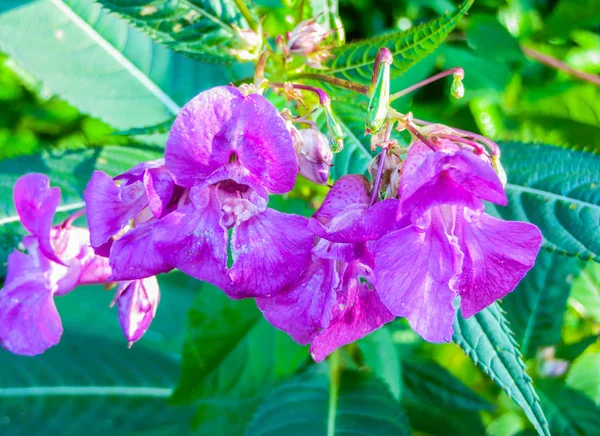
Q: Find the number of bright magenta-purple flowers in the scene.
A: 5